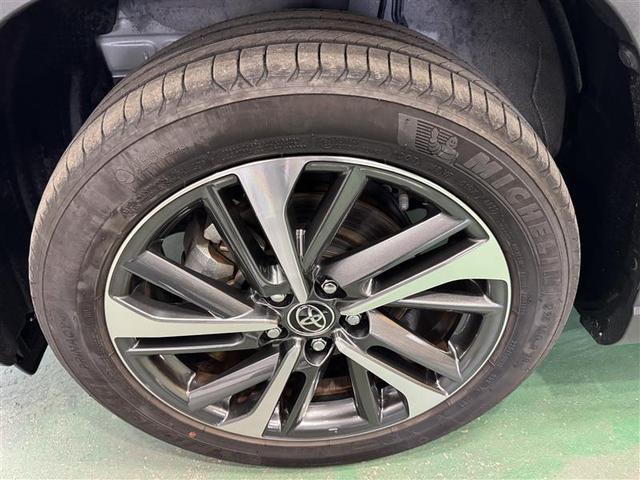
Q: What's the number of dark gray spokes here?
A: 10